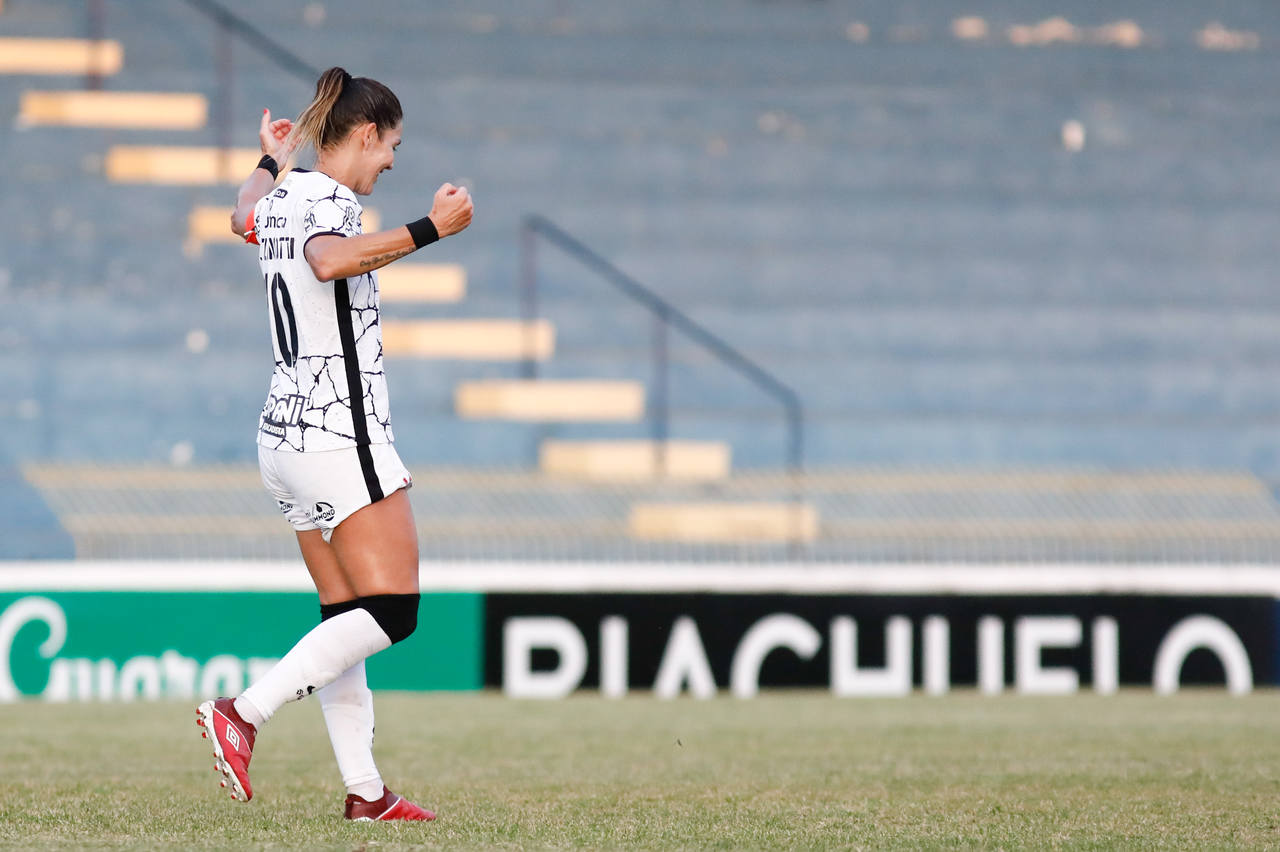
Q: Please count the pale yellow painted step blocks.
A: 9